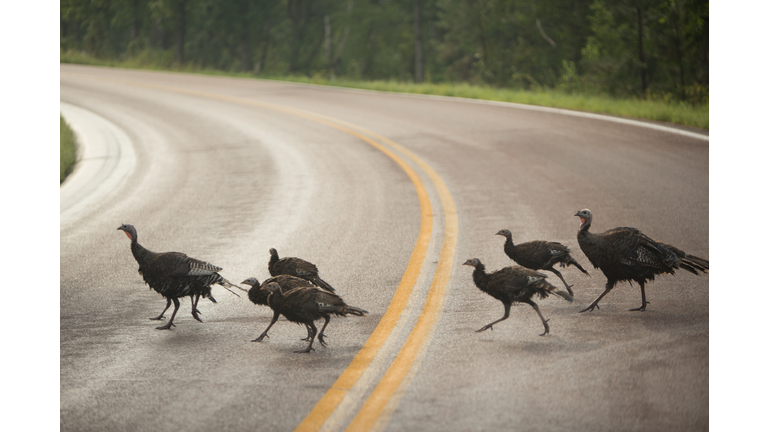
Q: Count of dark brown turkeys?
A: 7